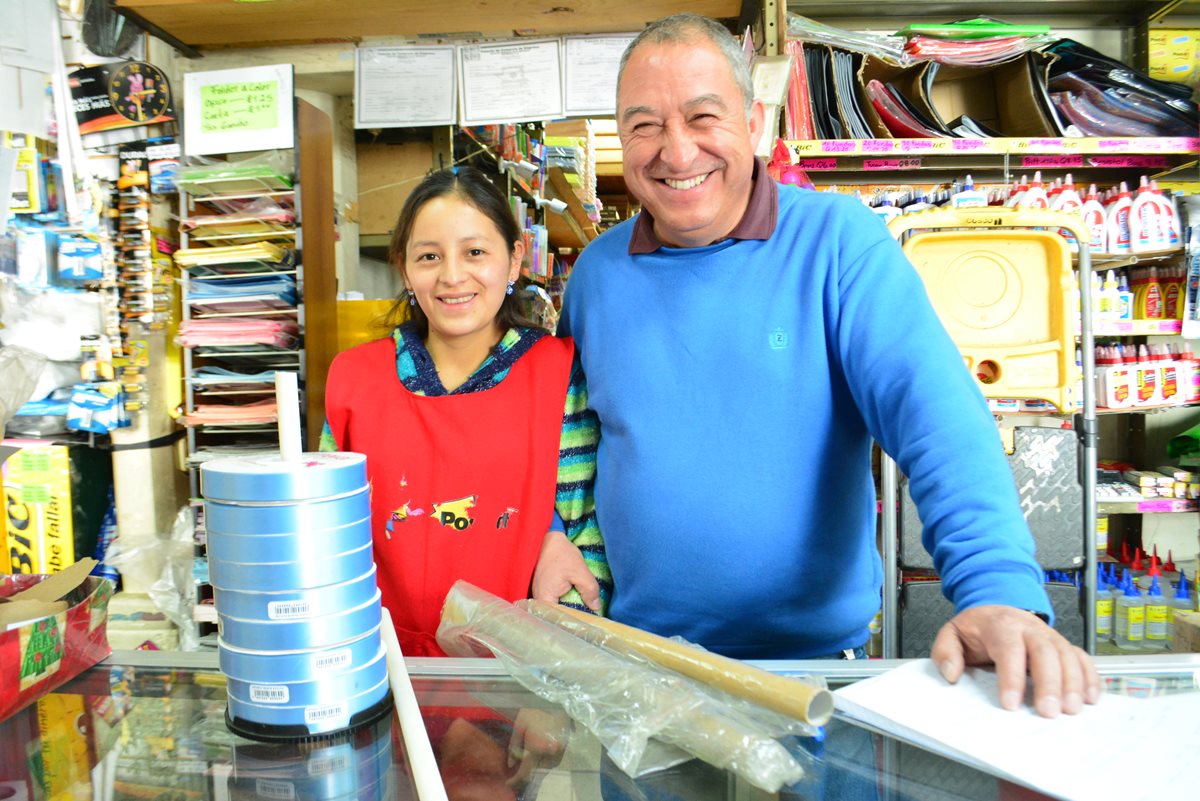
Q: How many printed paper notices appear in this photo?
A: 3